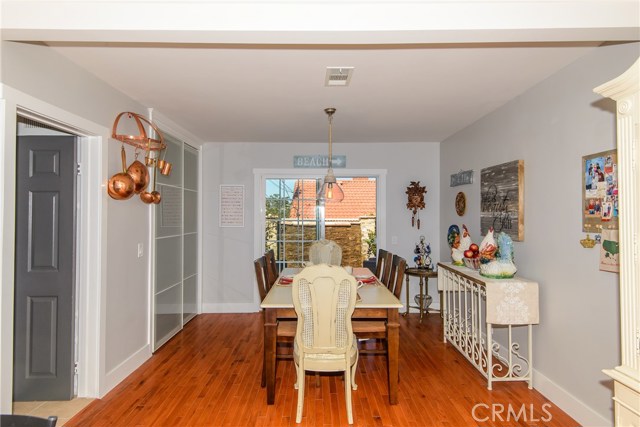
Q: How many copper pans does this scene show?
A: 2